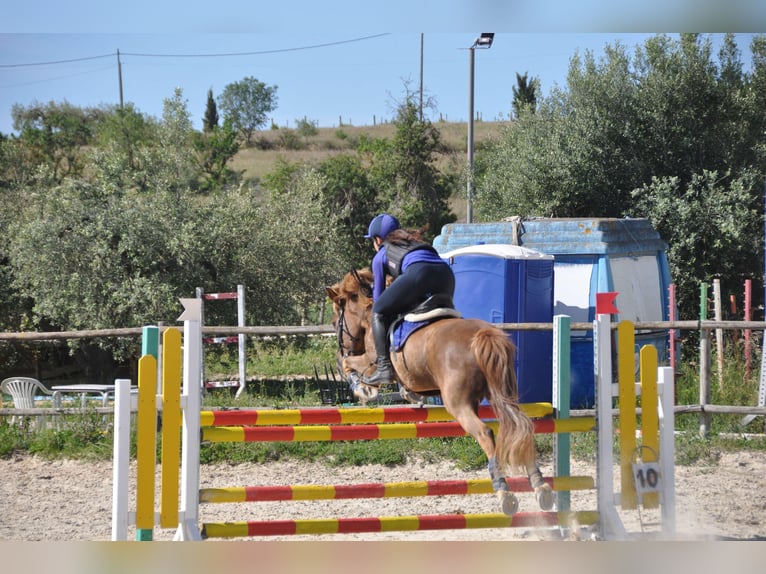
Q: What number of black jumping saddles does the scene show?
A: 1